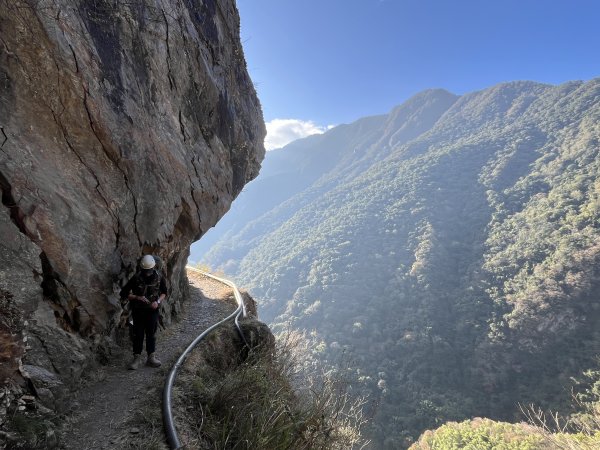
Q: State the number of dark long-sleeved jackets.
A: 1